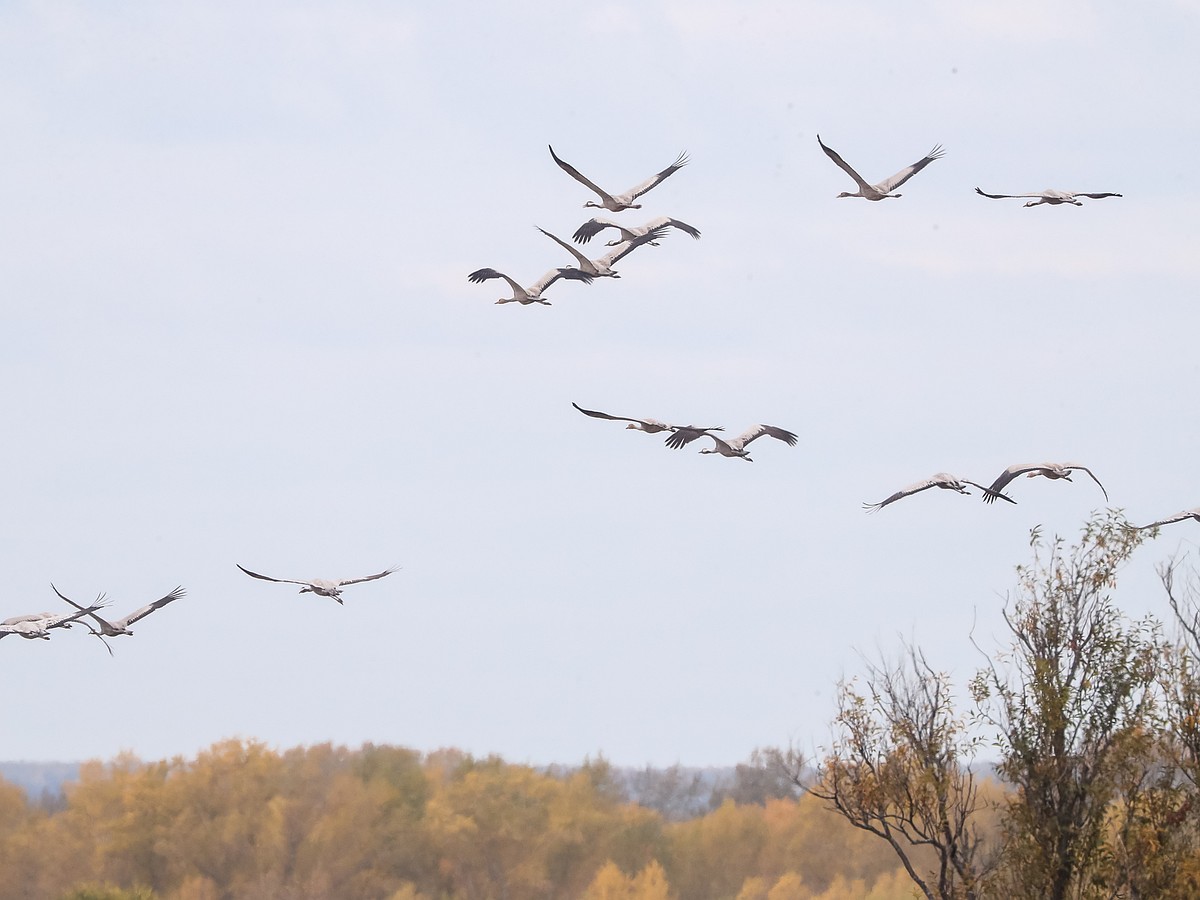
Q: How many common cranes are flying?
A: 15